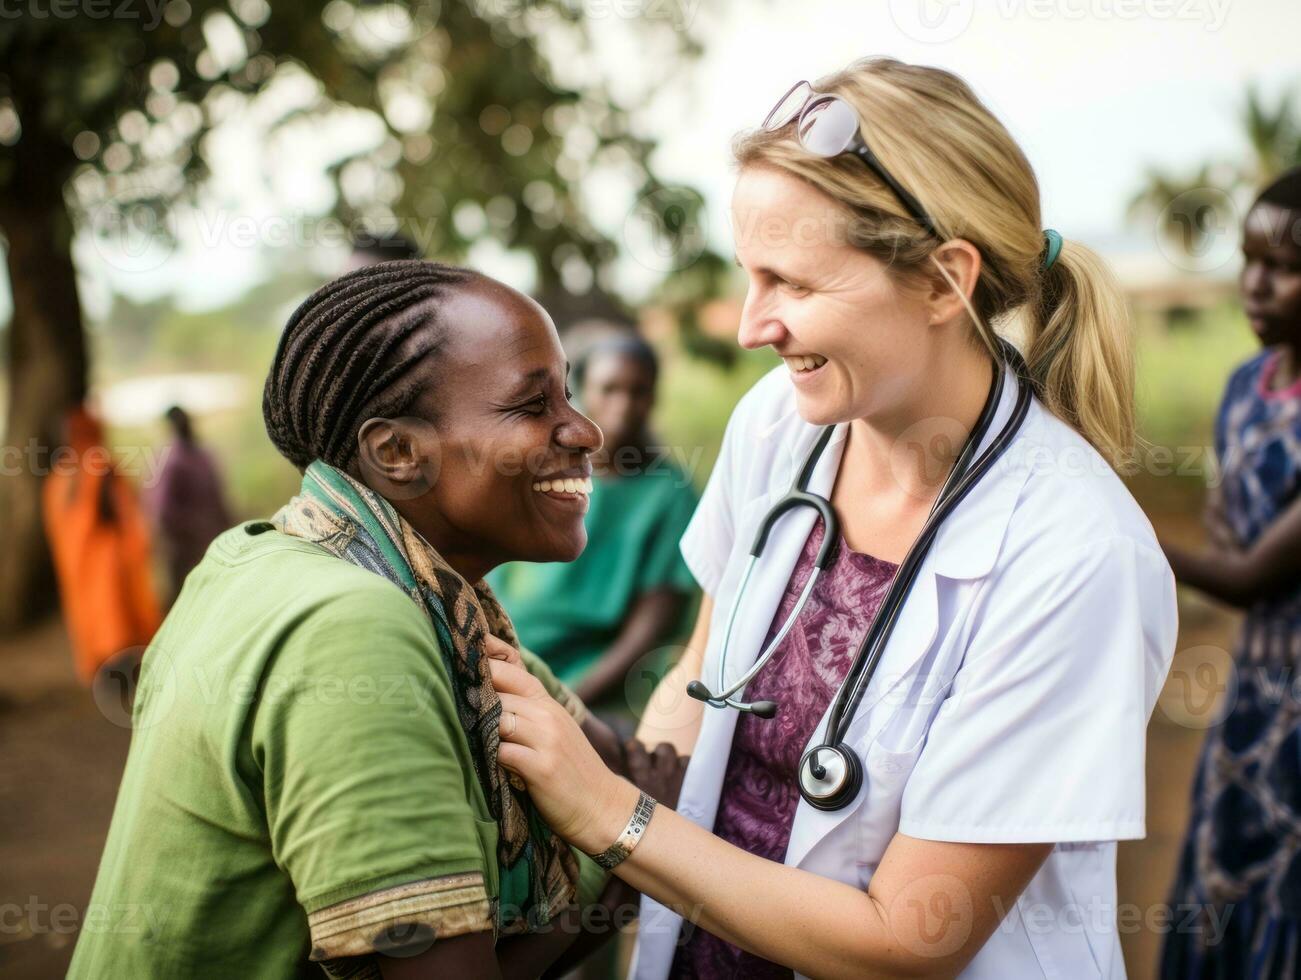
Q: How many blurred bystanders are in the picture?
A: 4